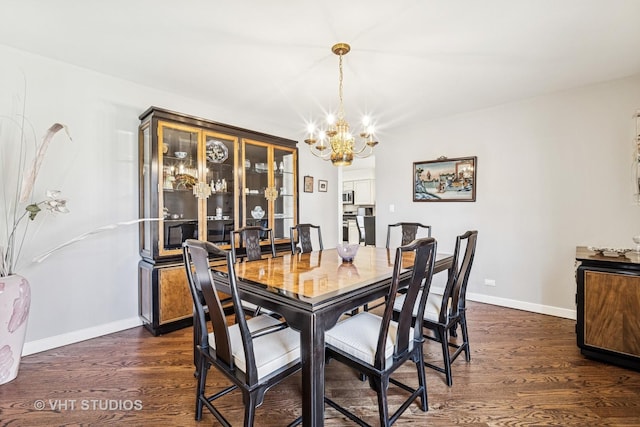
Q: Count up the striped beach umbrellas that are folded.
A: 0